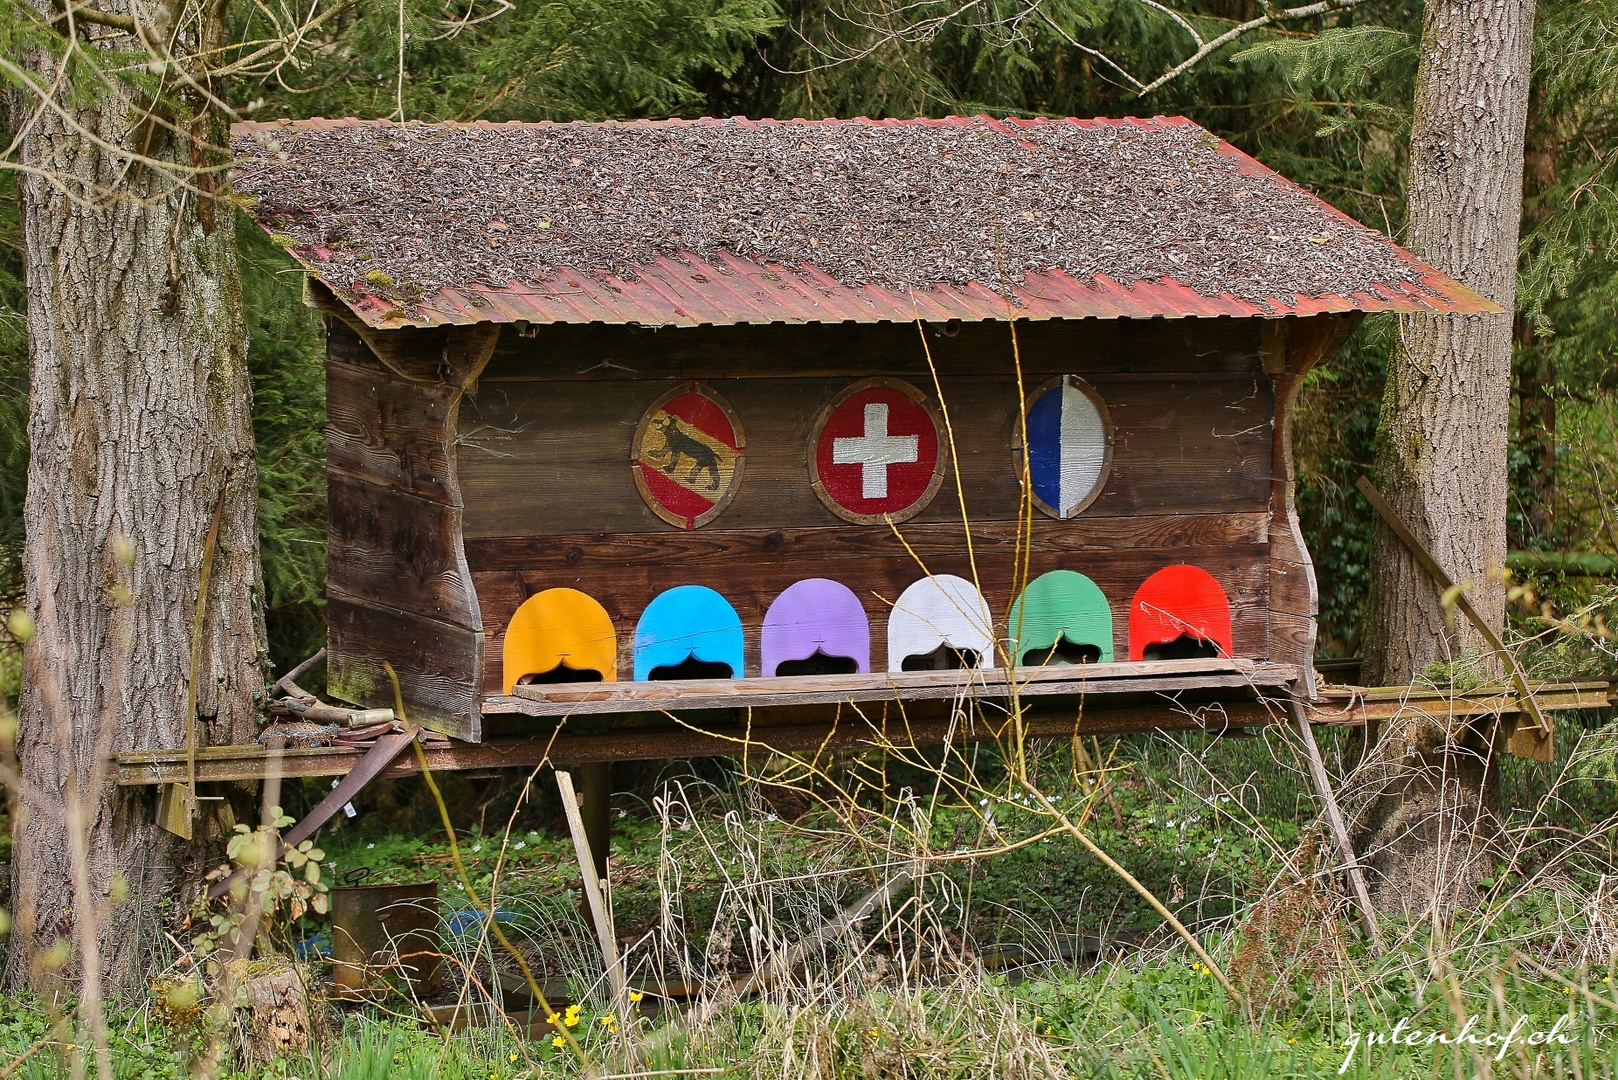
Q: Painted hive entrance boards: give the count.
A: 6